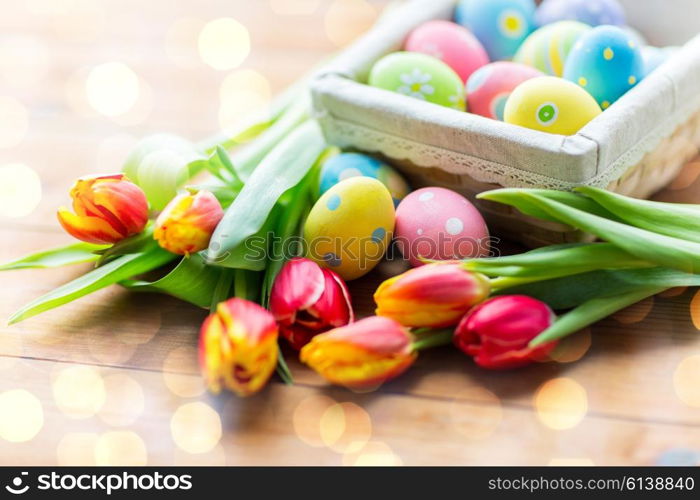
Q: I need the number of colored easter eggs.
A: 12